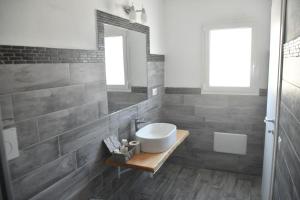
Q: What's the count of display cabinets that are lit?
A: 0